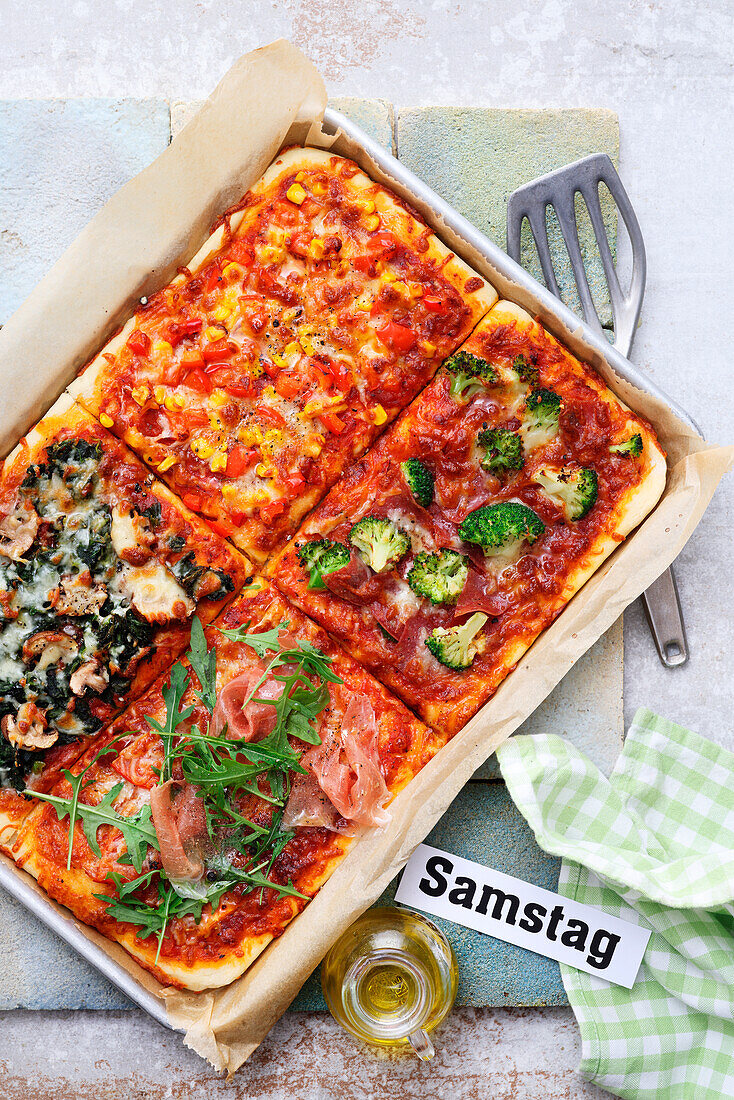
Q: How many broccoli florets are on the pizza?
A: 12